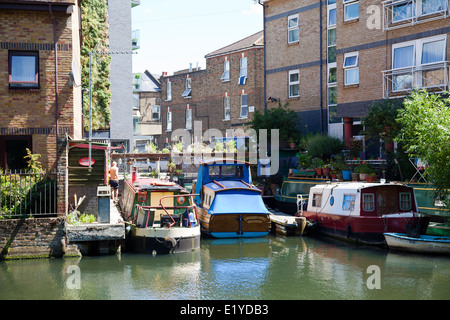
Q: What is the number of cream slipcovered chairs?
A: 0